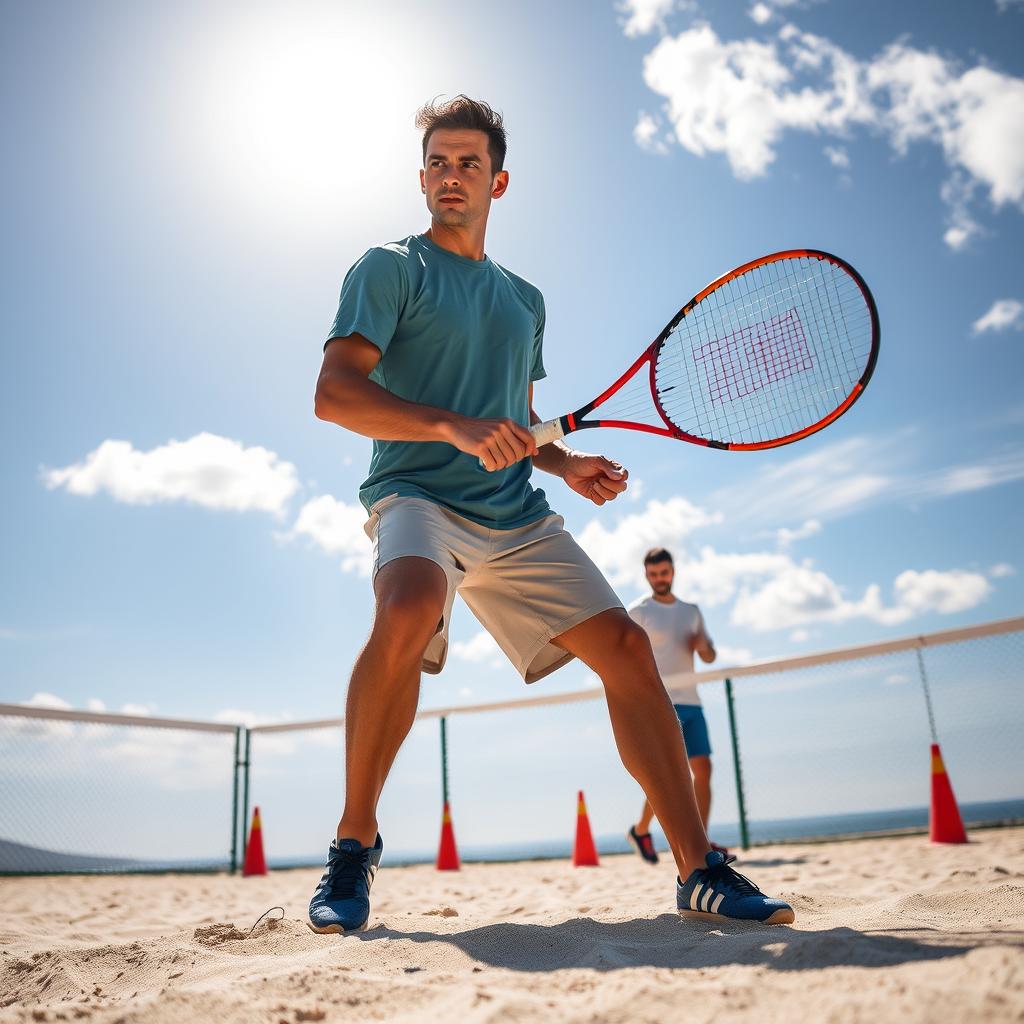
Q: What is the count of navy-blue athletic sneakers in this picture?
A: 2